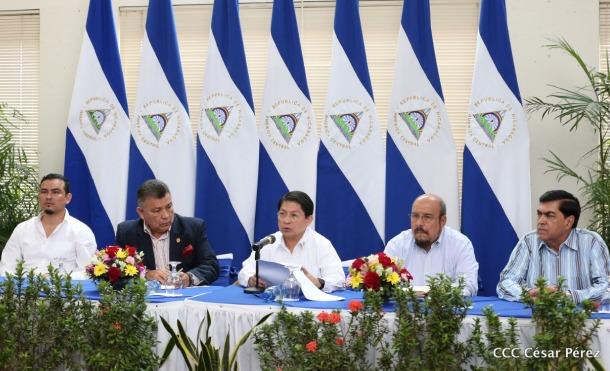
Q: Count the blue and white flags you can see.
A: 7